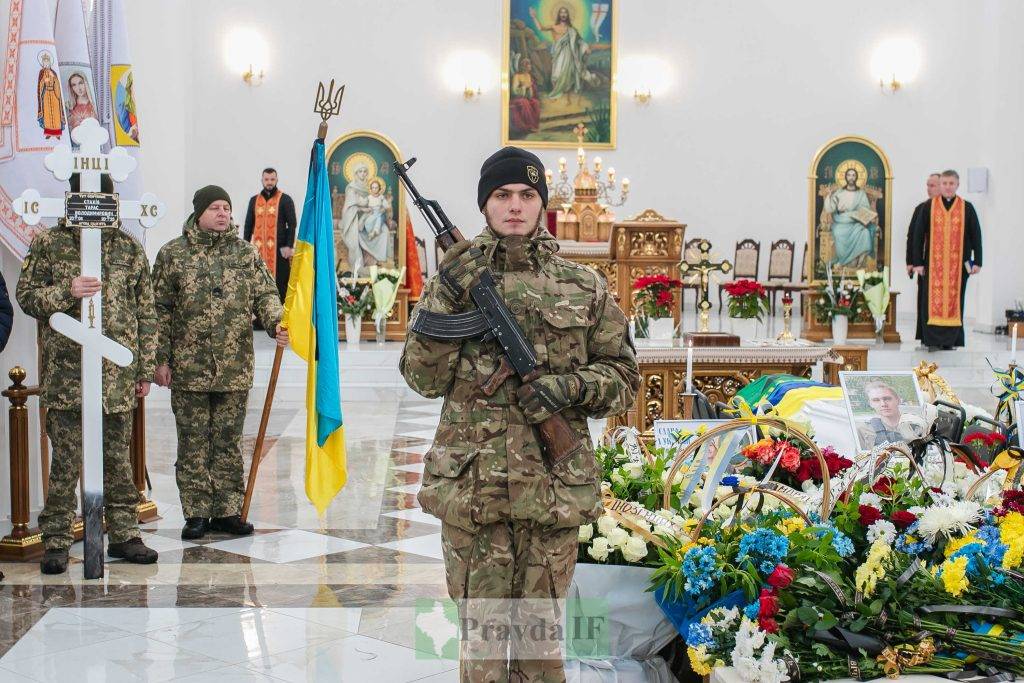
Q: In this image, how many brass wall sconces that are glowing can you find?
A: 4